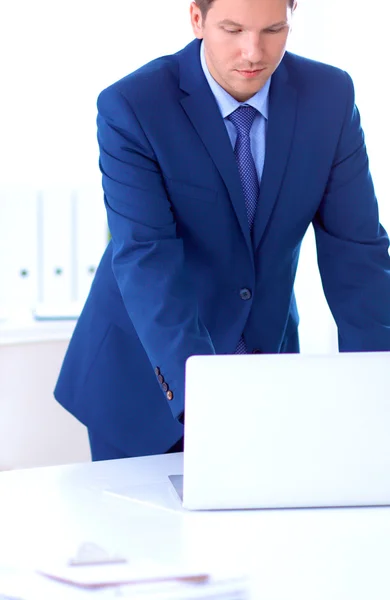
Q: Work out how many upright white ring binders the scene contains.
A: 3